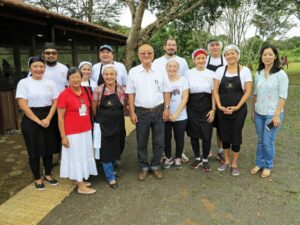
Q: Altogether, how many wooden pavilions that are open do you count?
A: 1